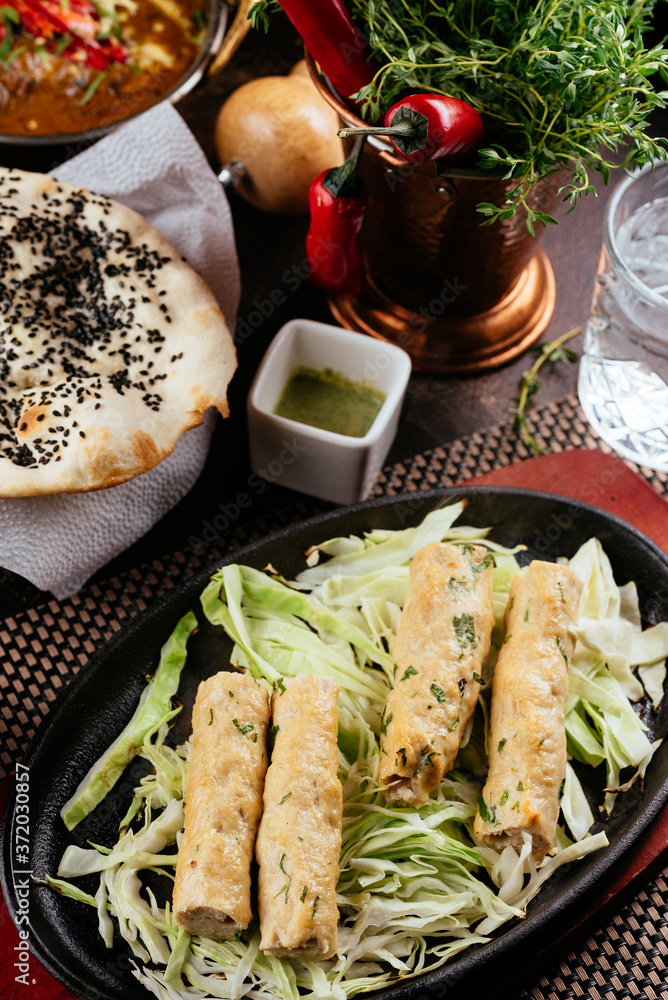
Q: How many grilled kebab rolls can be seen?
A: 4